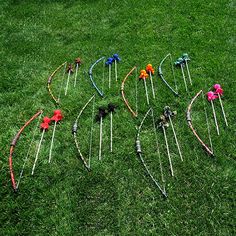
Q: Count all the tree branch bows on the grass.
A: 8